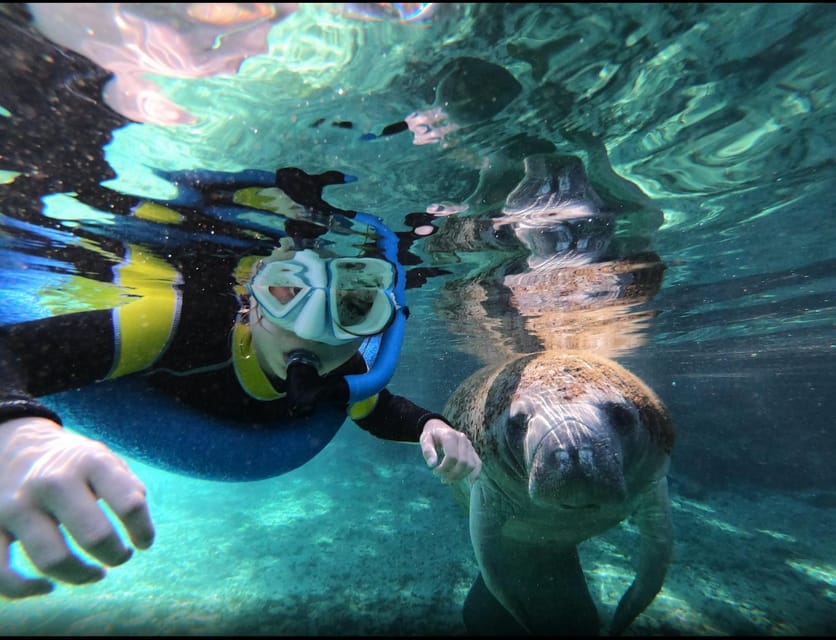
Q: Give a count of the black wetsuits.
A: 1